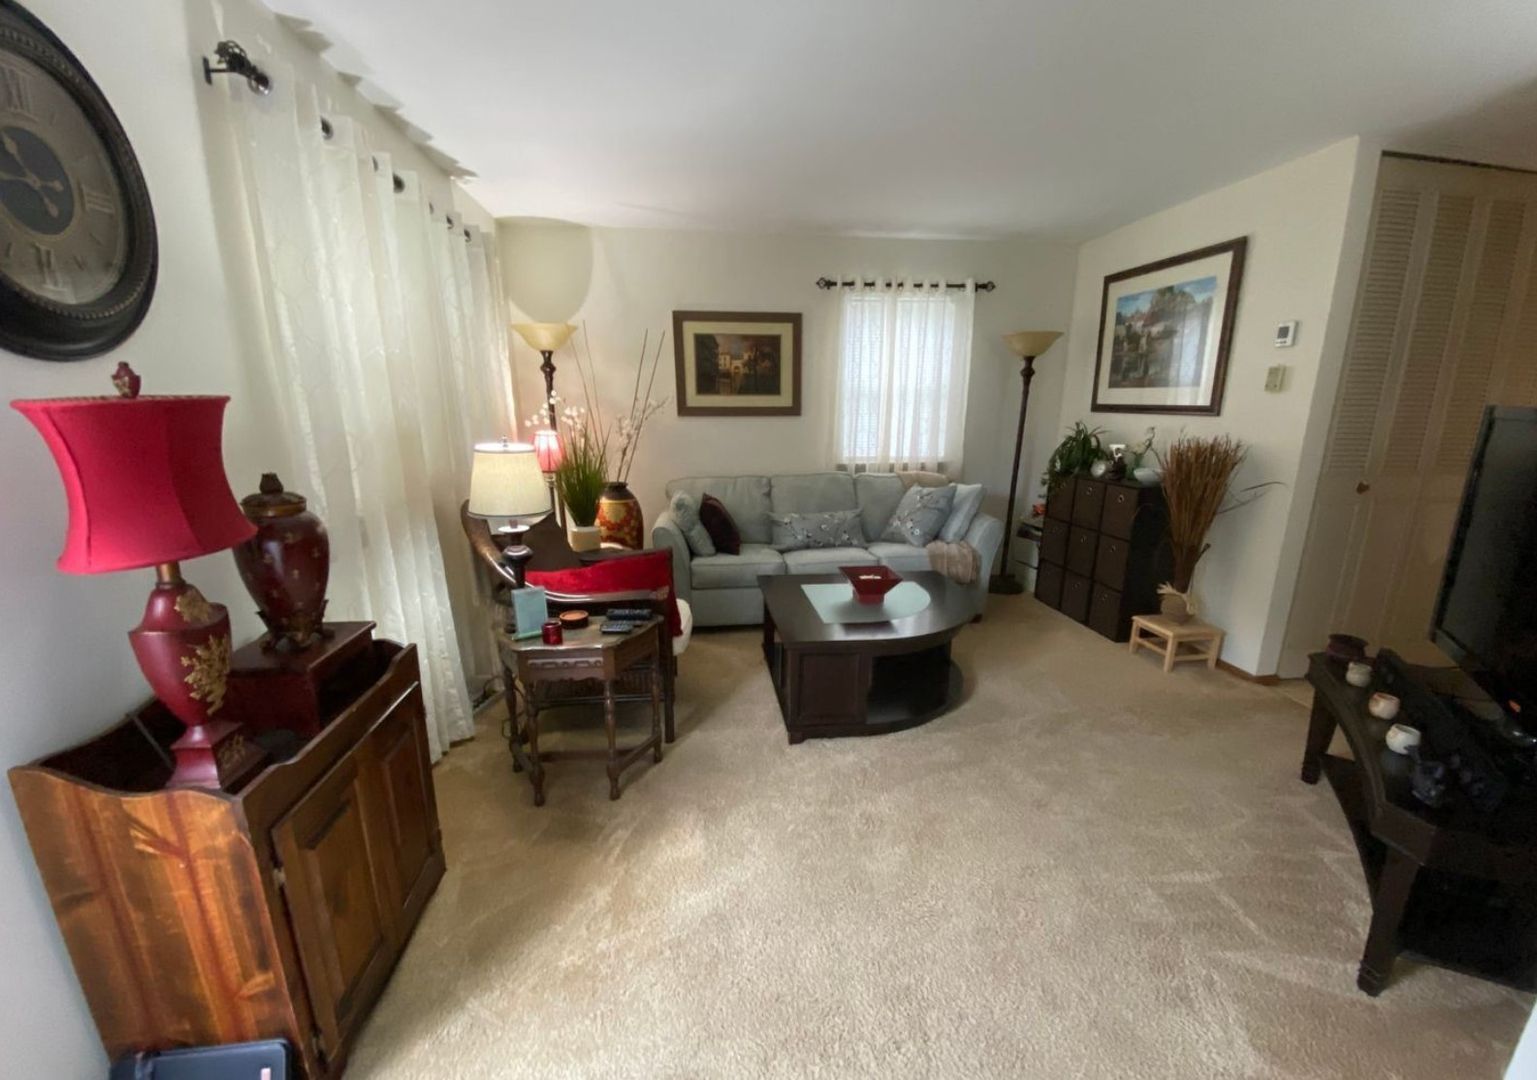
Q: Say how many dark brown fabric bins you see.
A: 9